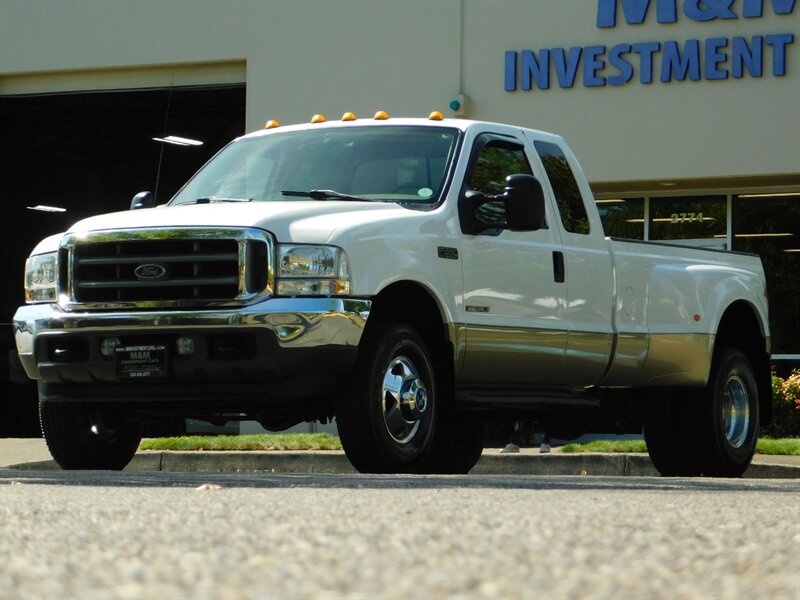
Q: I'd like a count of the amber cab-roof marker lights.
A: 5